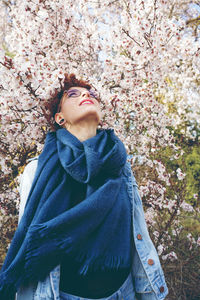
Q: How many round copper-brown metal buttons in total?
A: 3